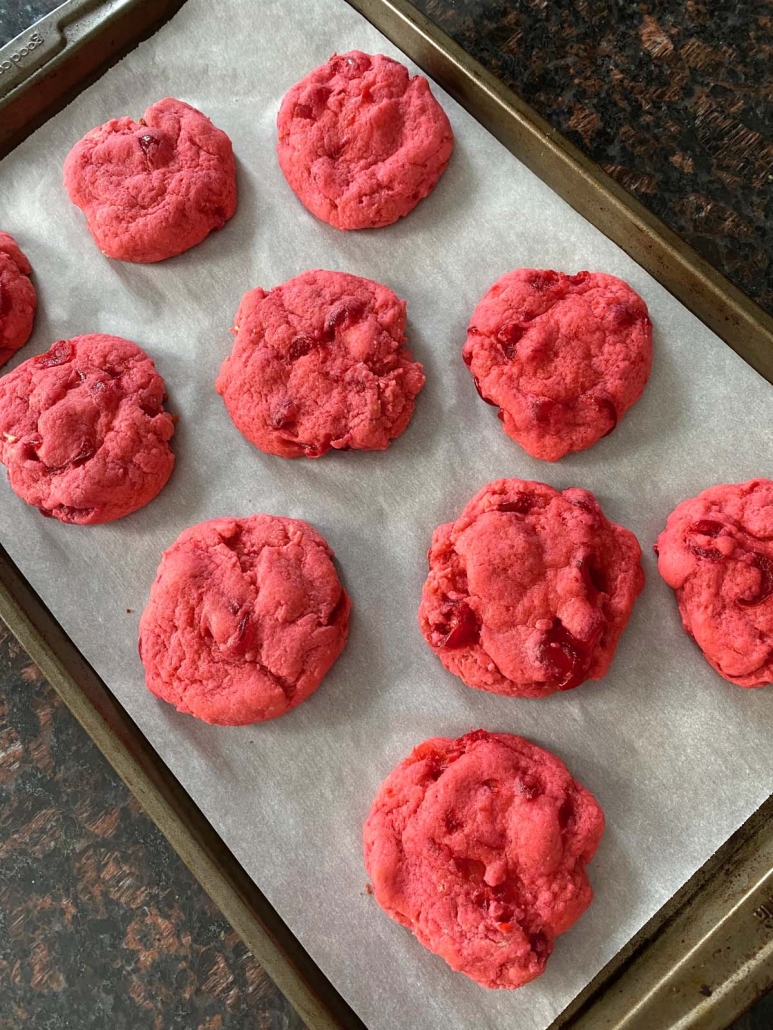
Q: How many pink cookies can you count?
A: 10